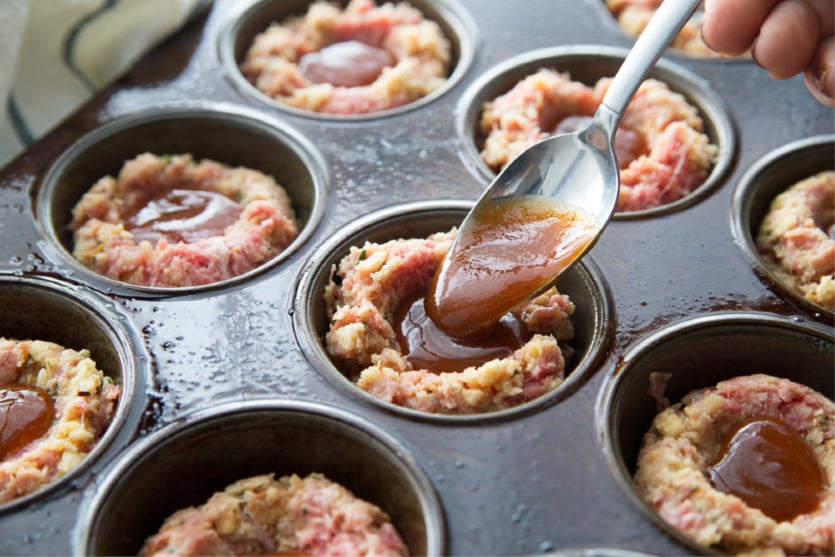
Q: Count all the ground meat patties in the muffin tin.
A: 9